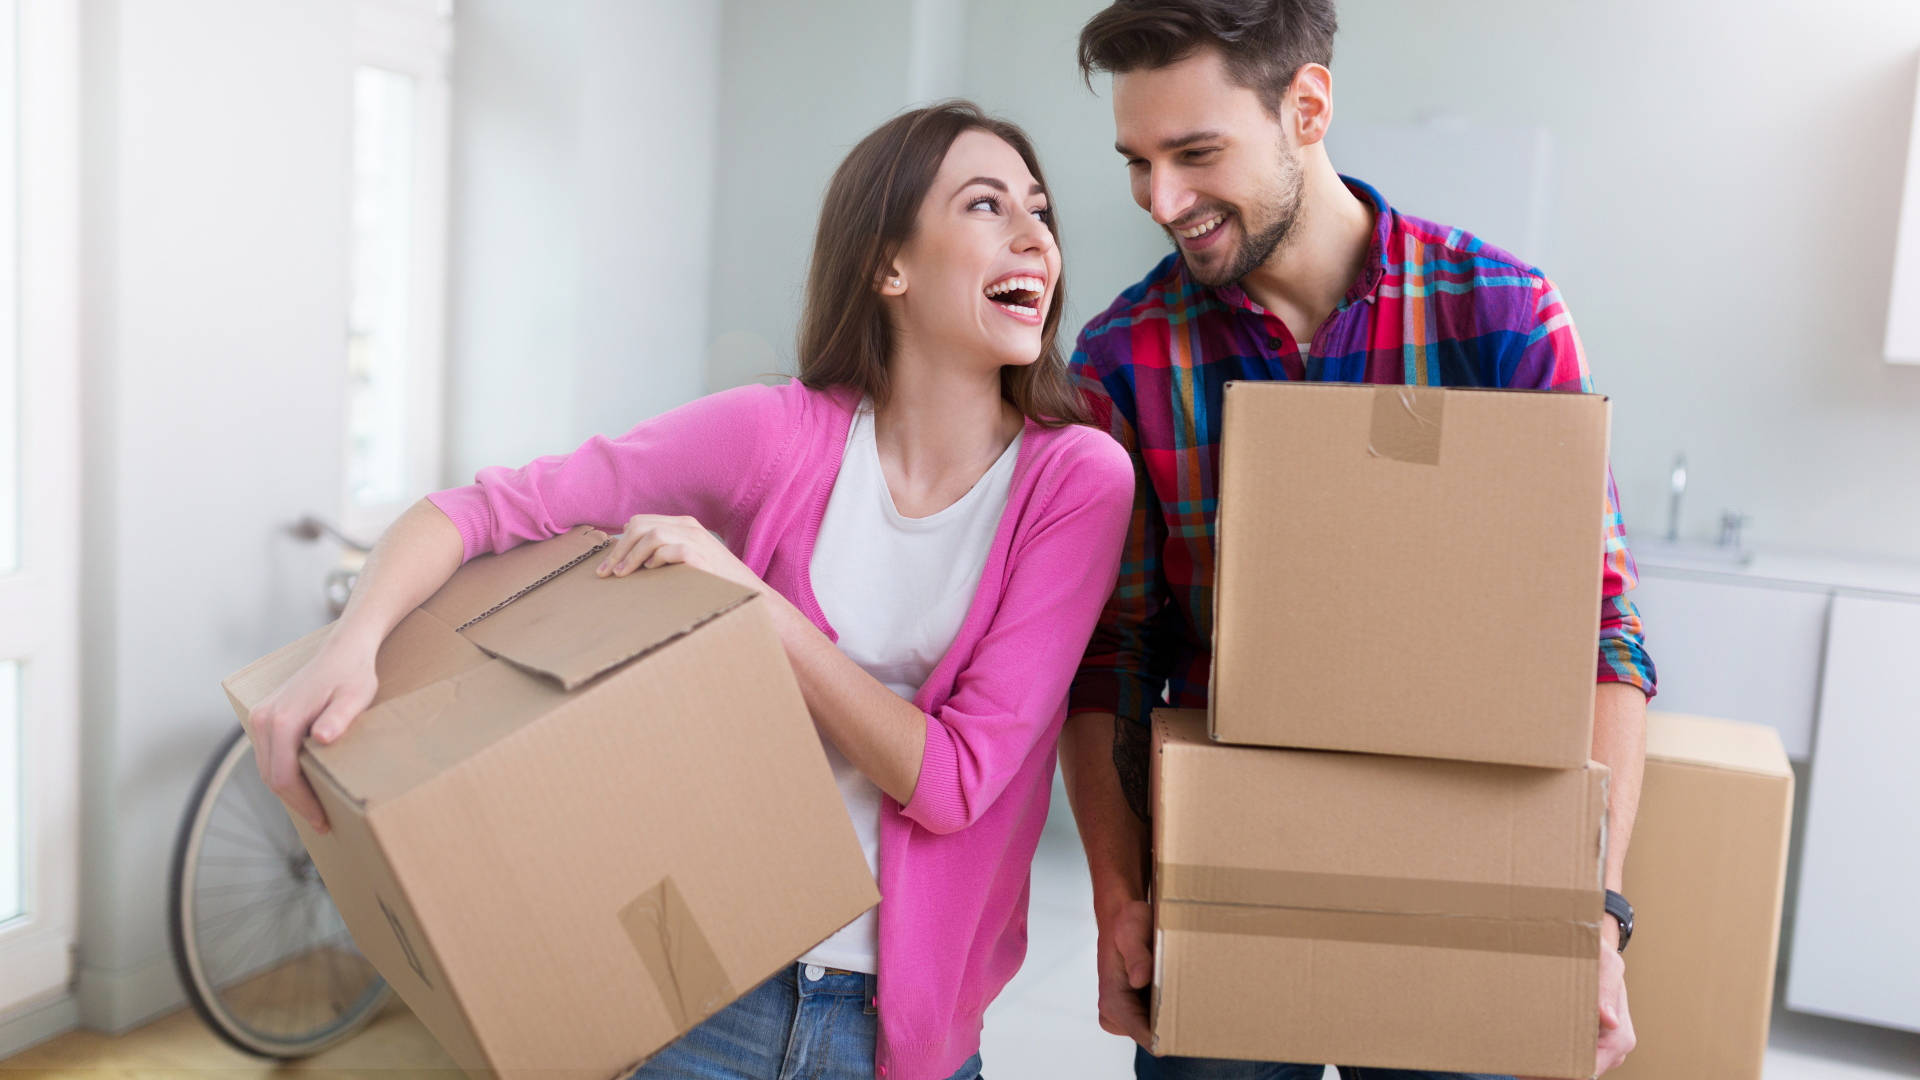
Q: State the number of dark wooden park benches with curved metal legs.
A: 0